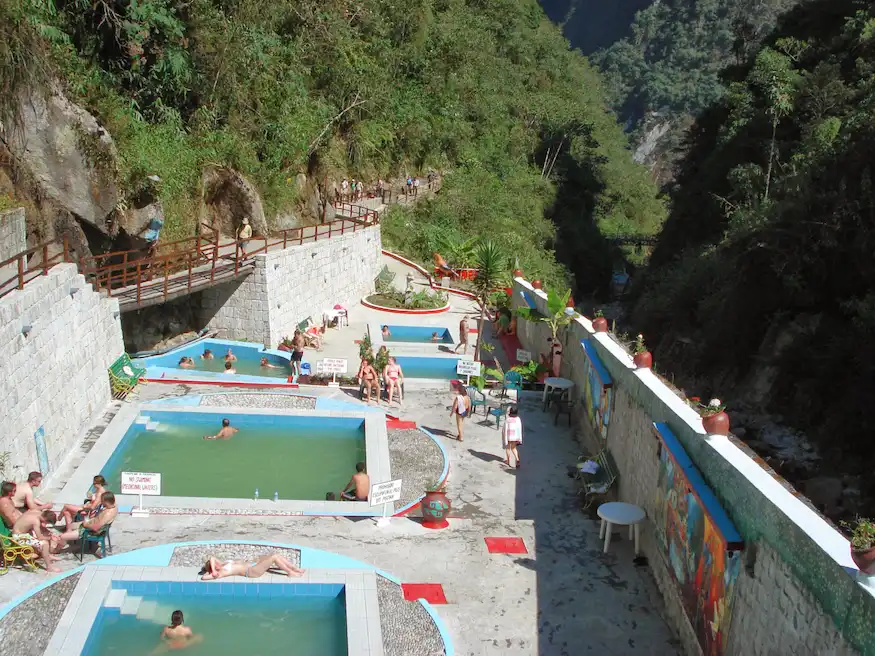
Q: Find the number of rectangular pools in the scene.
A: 4